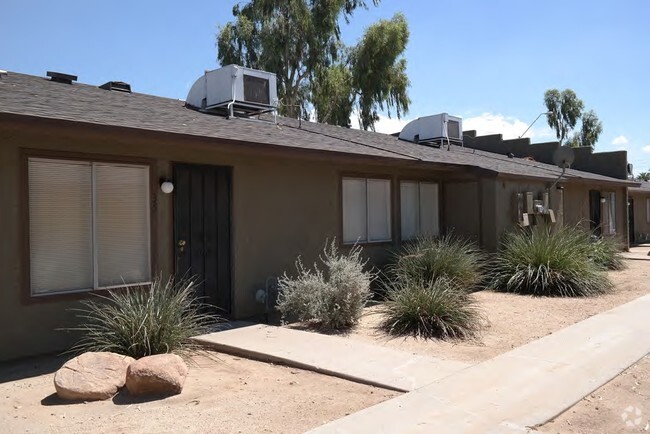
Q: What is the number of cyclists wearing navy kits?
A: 0